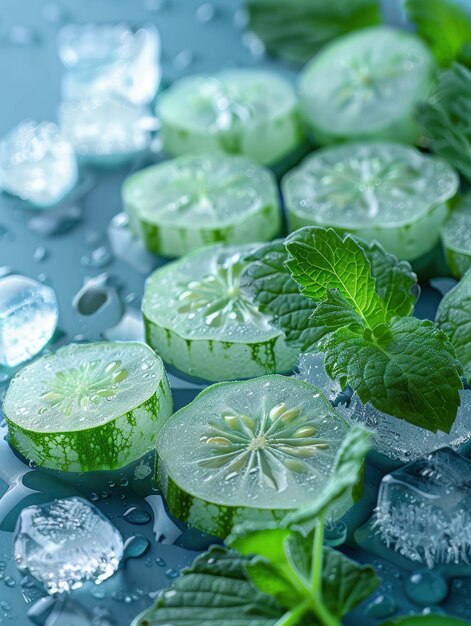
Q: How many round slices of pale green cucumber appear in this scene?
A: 8